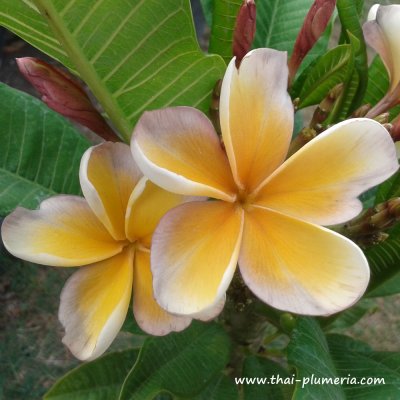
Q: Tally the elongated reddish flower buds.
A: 3